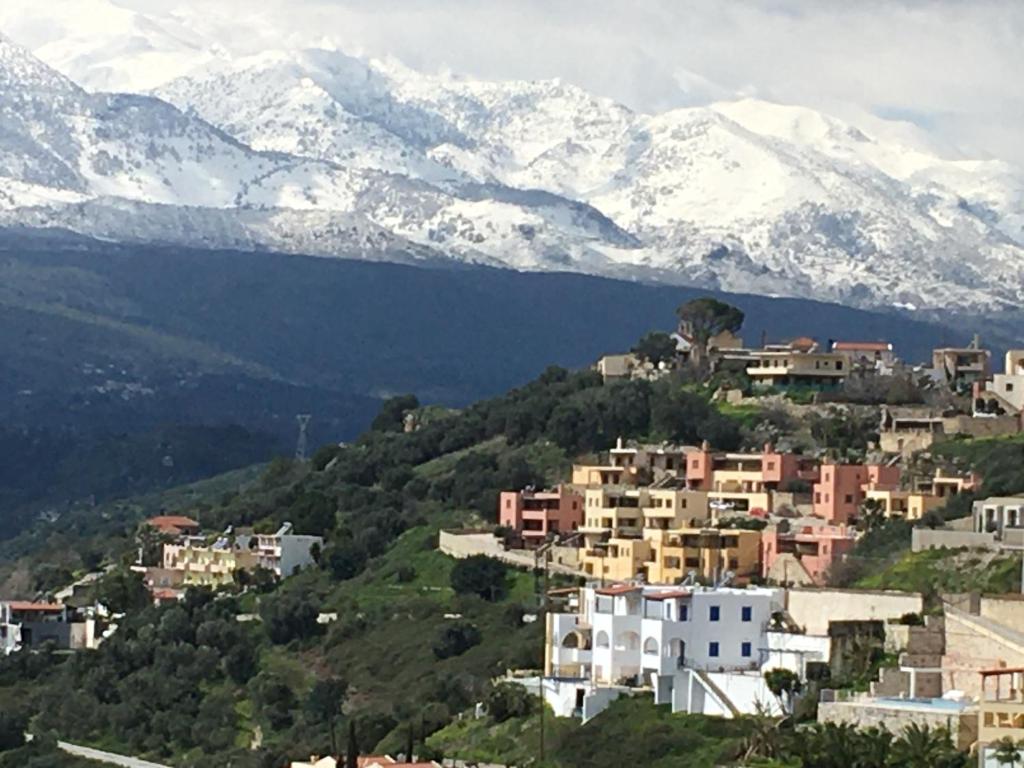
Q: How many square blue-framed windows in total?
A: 4